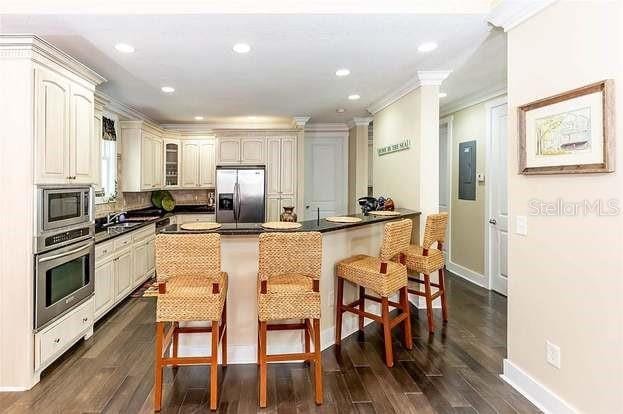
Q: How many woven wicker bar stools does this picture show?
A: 4